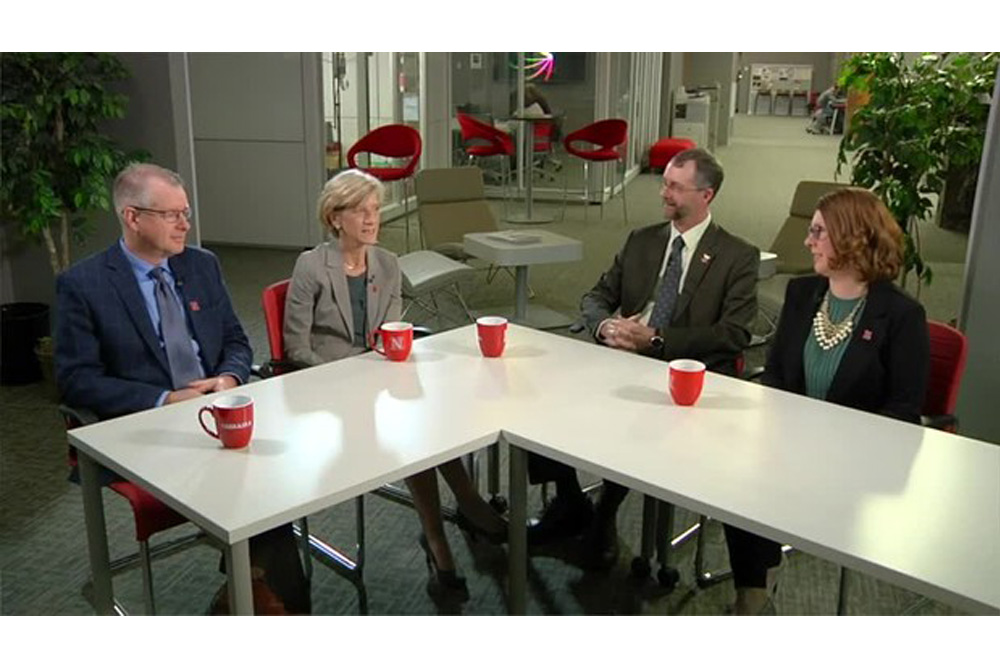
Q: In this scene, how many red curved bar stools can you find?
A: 3